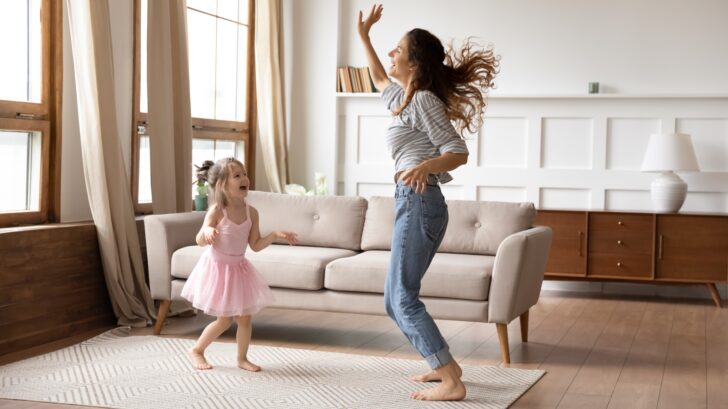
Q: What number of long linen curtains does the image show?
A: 3